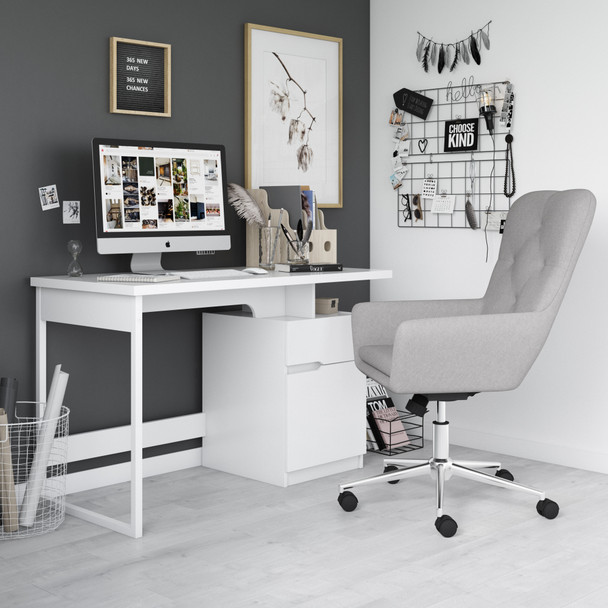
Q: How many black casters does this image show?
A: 5